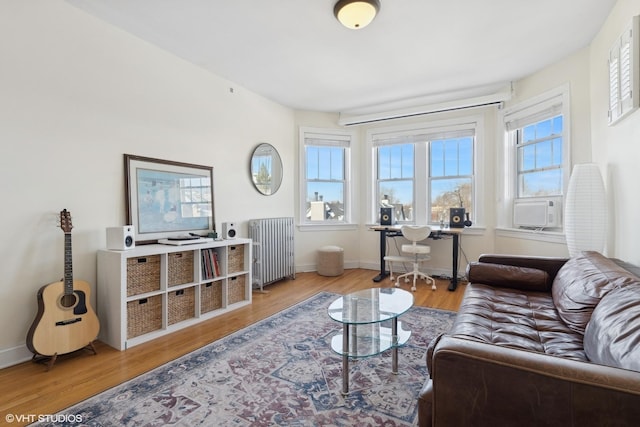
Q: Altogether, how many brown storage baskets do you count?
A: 7